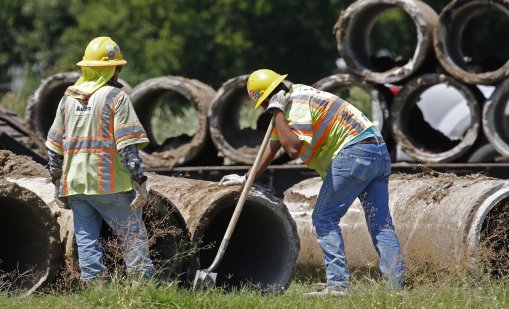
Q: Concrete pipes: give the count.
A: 12